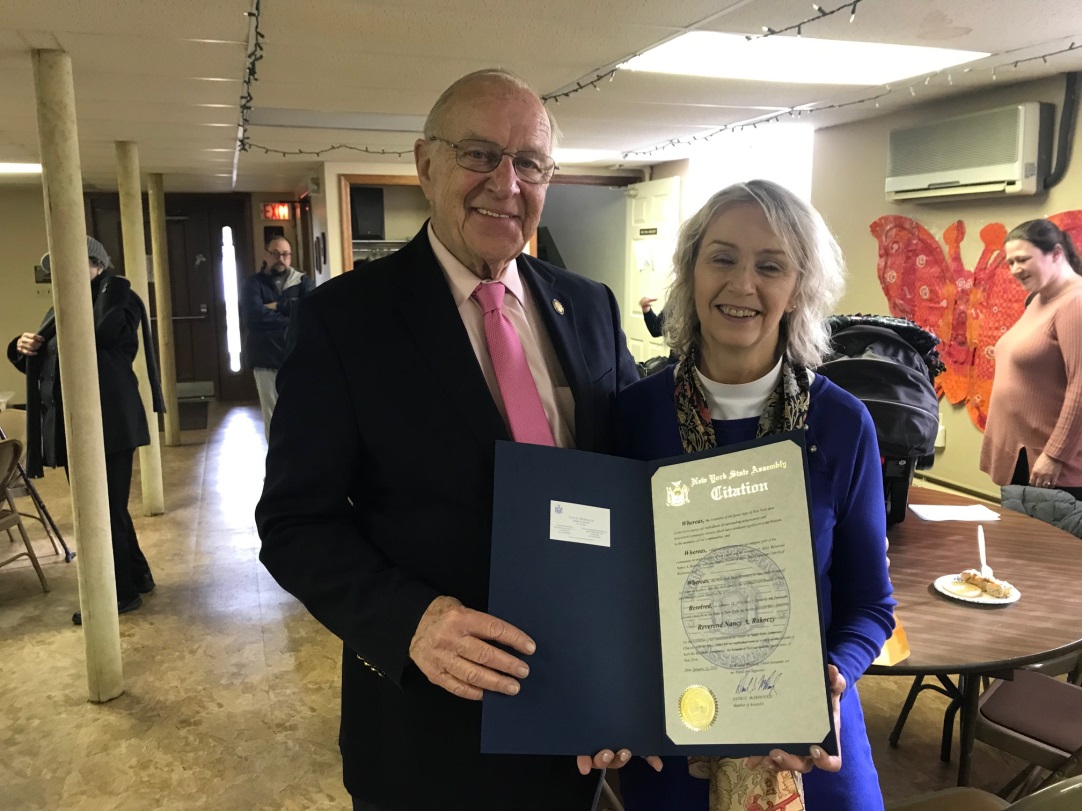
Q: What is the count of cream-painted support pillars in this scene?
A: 3